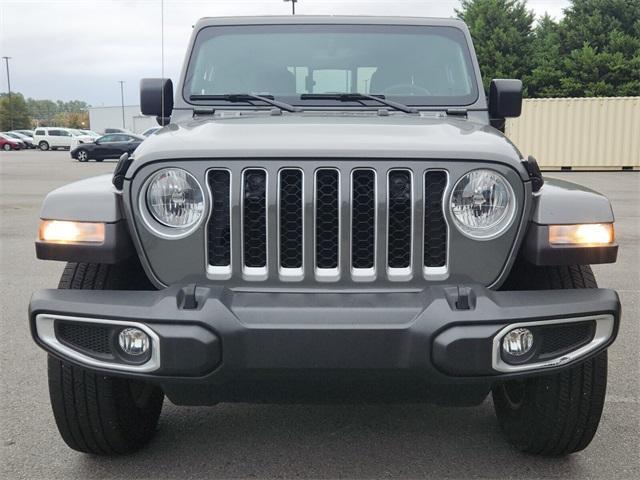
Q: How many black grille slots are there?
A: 7